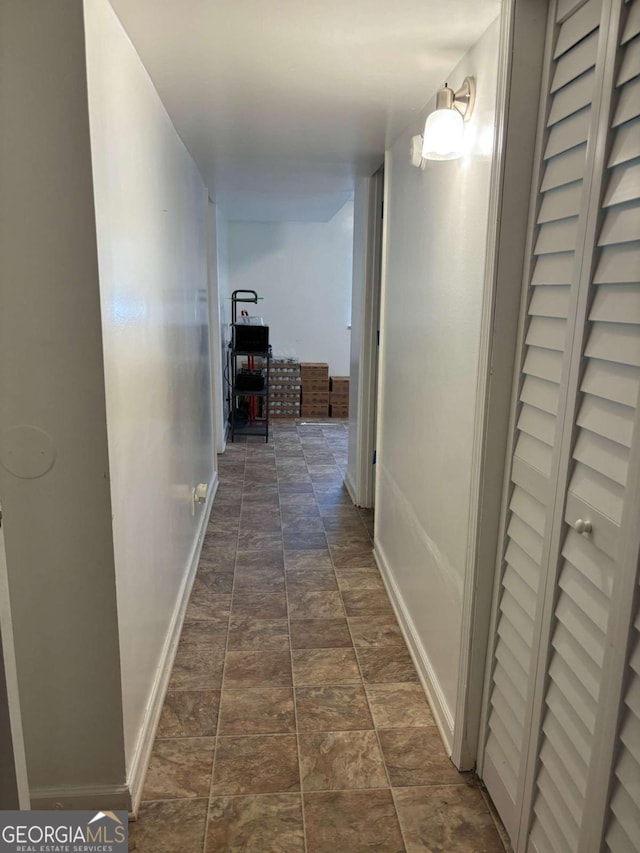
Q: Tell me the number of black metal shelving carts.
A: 1